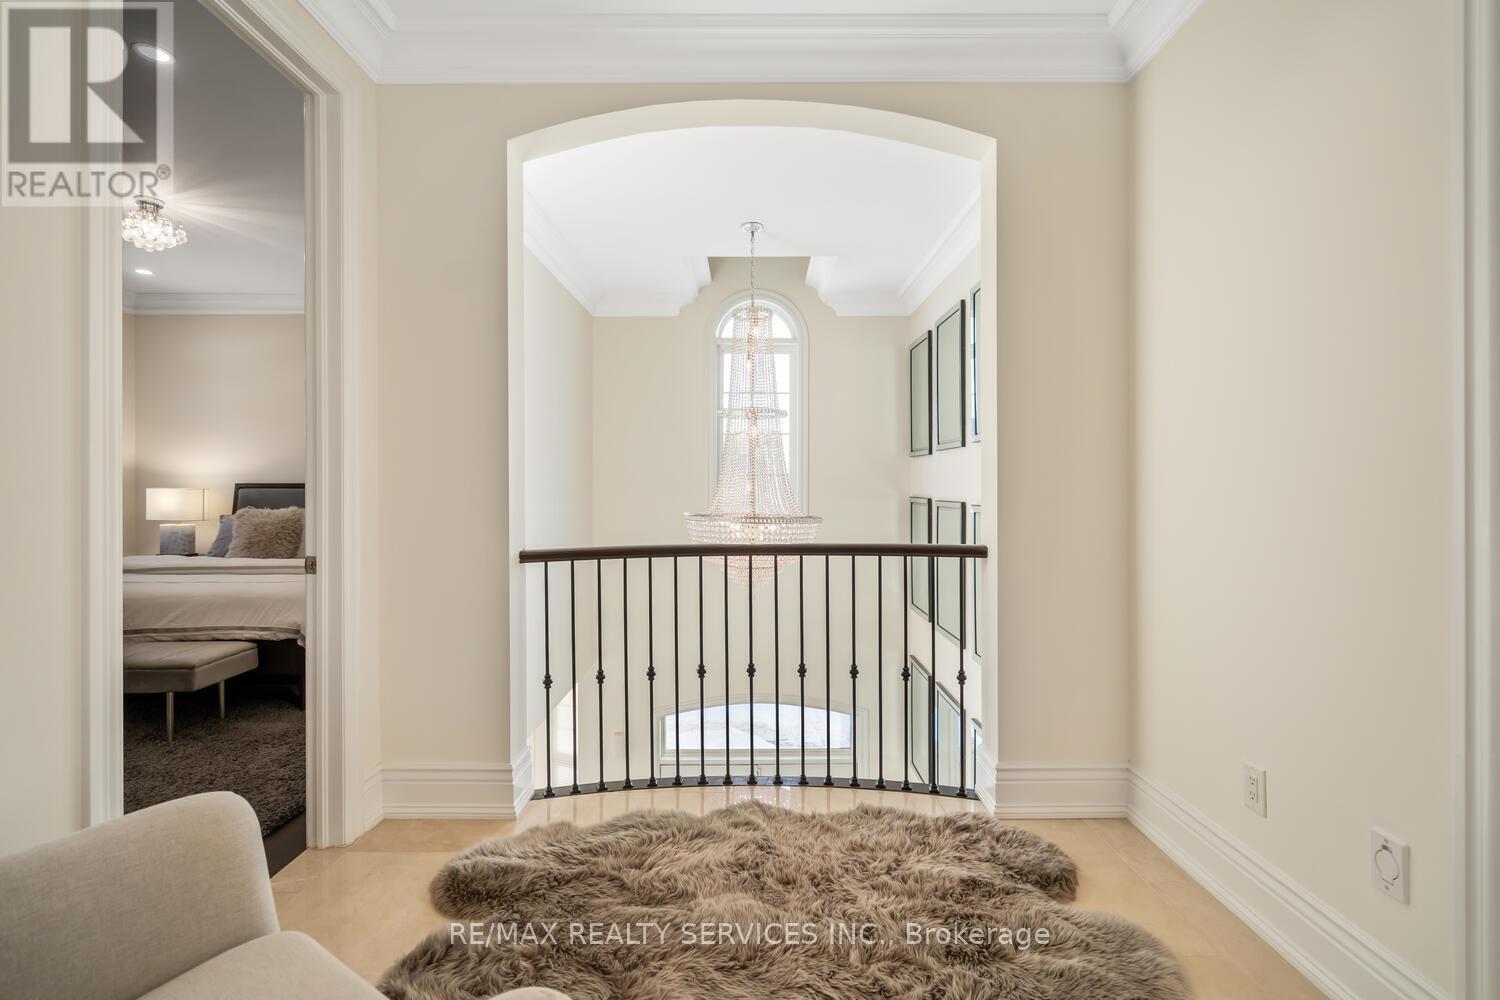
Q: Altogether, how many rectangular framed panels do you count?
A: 9